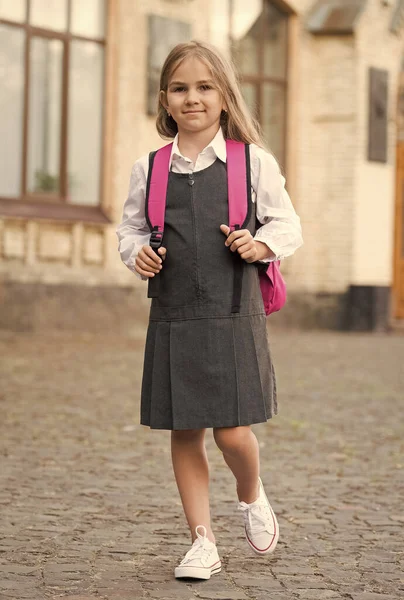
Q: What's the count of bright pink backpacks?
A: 1